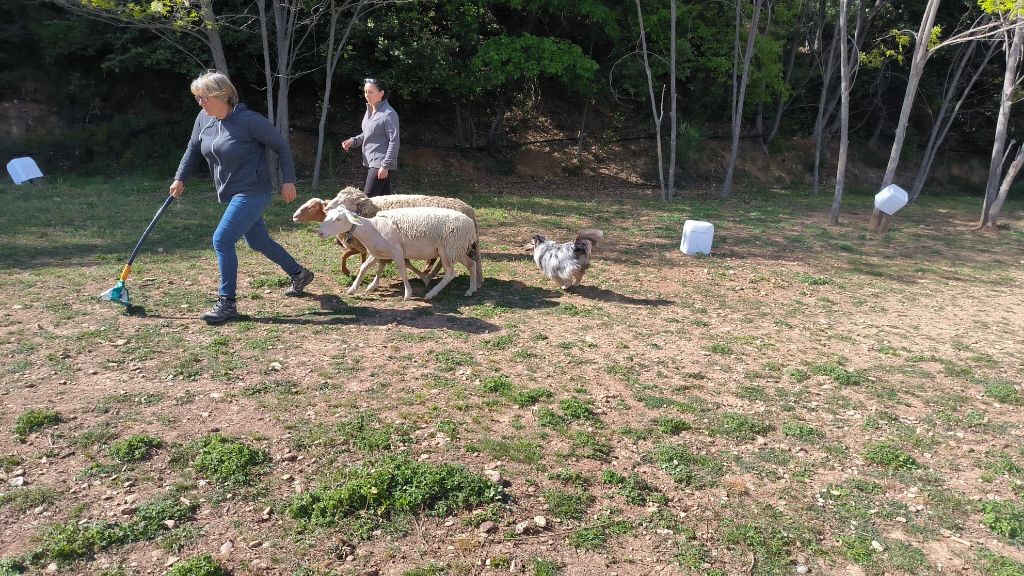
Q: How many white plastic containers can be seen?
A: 3